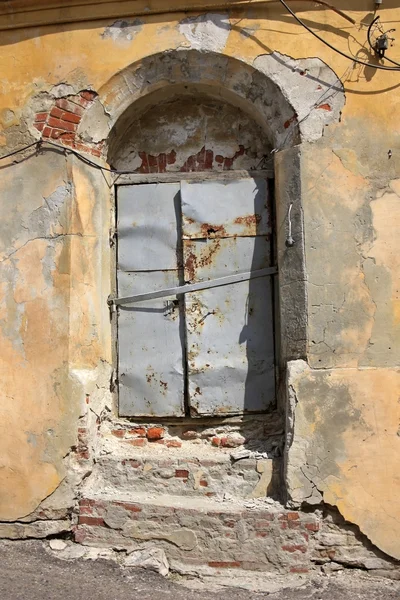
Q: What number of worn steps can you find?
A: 2